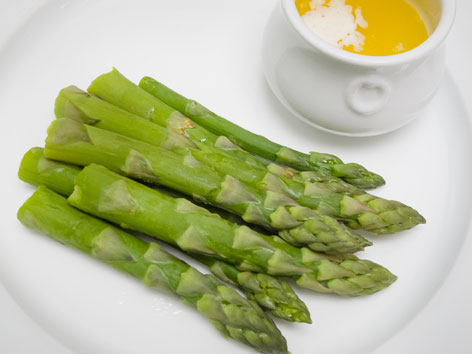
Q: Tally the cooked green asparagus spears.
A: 7